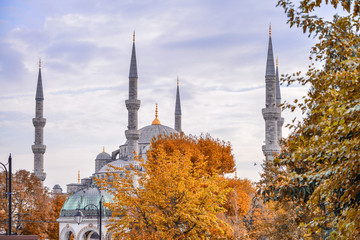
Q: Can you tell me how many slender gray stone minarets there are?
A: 5